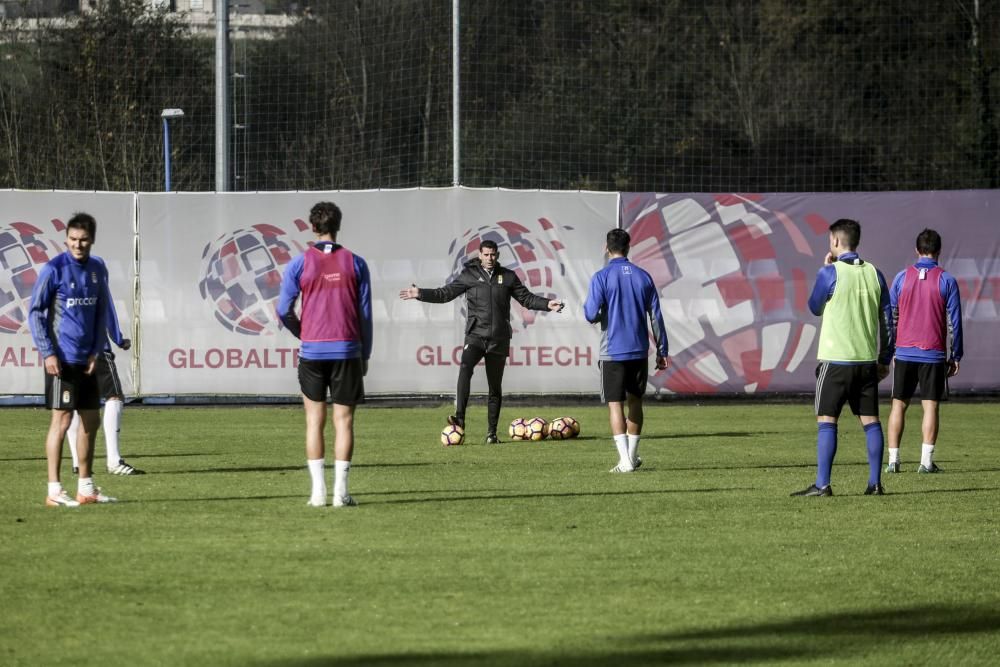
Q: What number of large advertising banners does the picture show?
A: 3